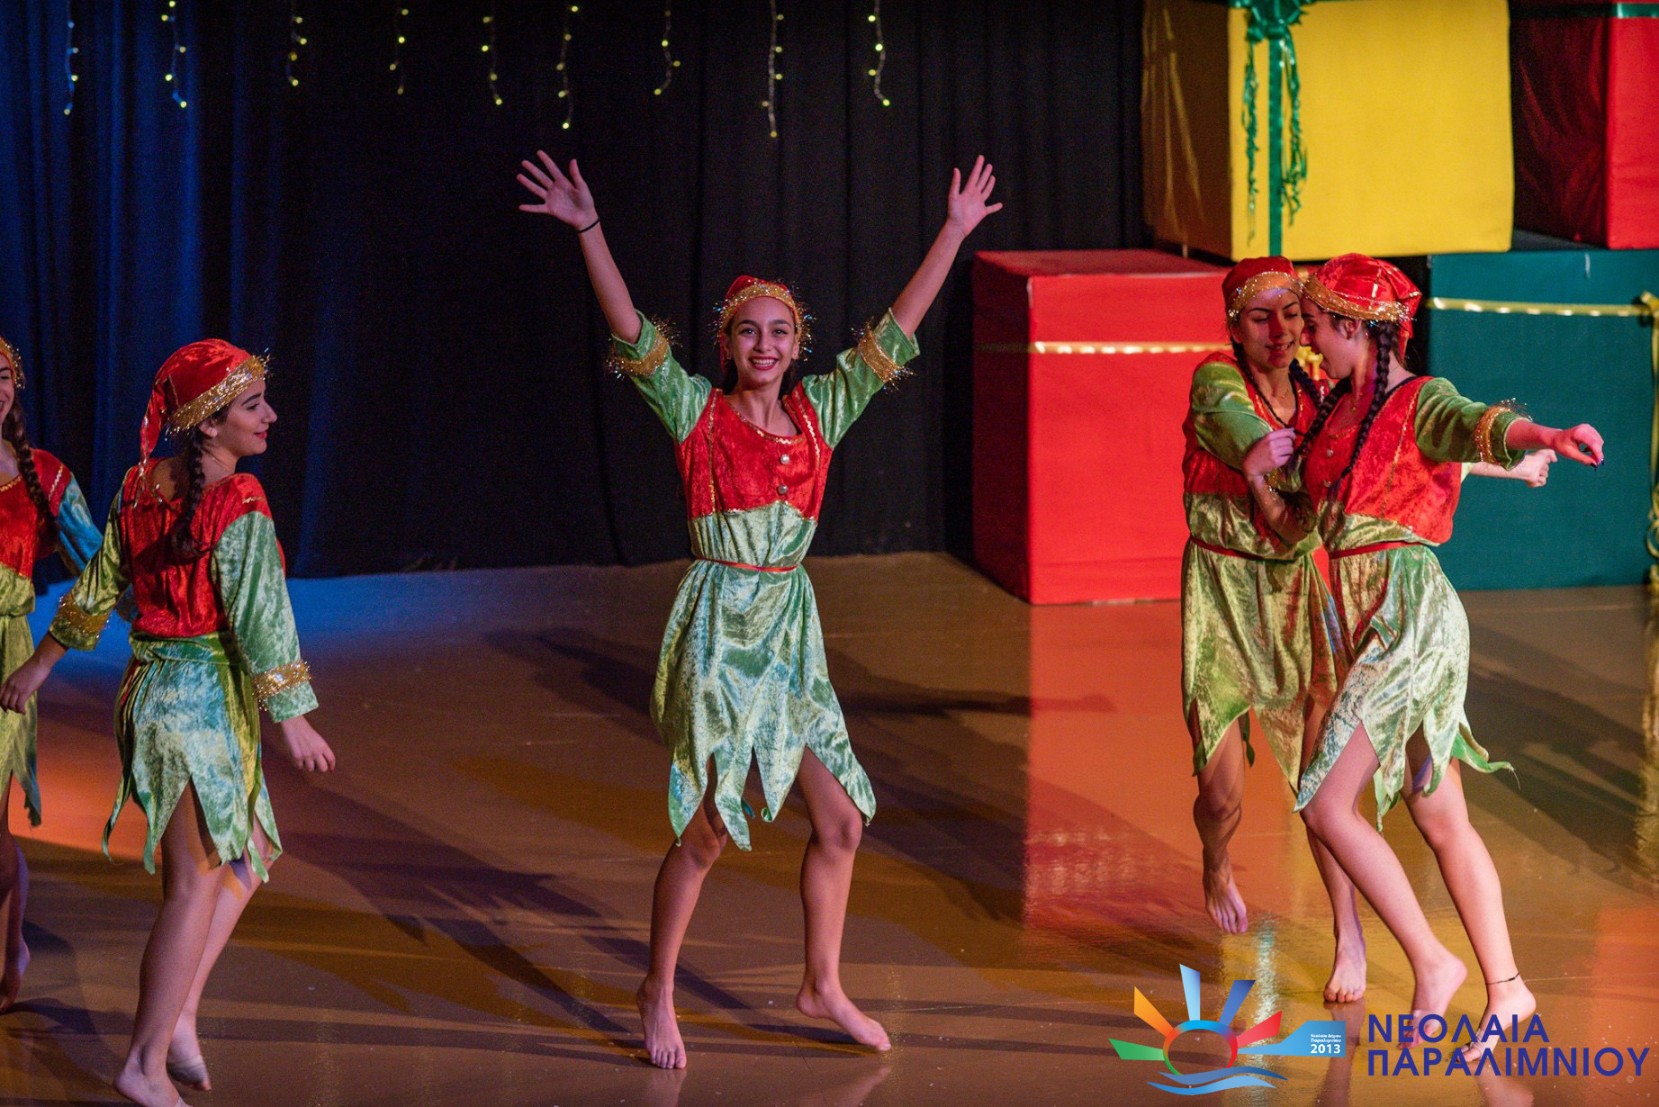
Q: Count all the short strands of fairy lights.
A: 9